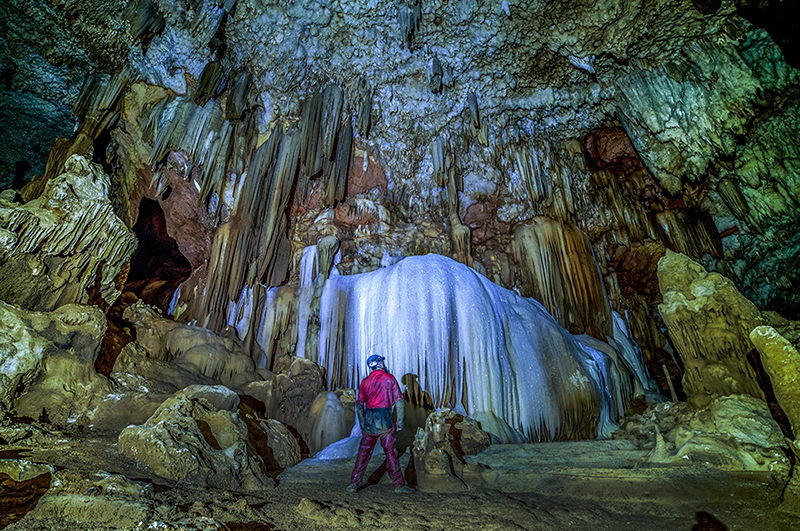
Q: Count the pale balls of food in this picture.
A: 0